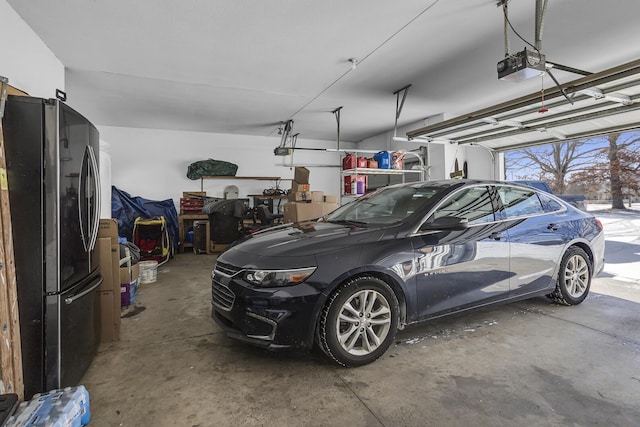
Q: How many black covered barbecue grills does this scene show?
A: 1